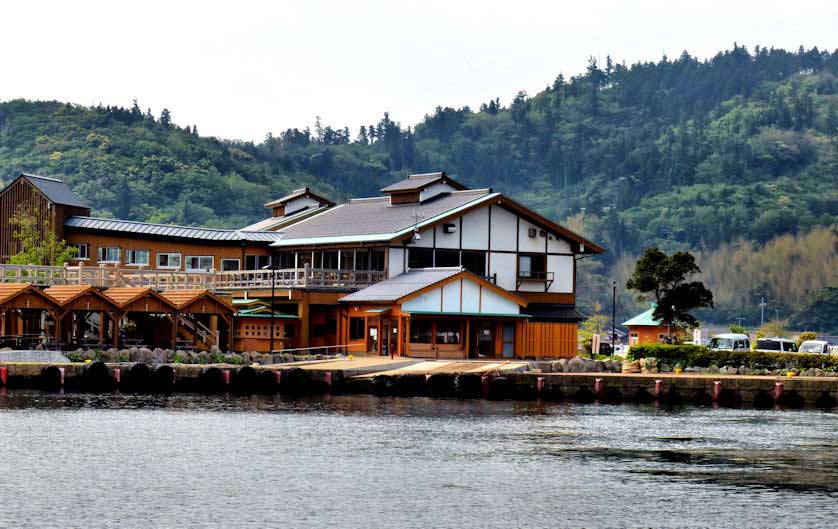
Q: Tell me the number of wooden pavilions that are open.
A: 4